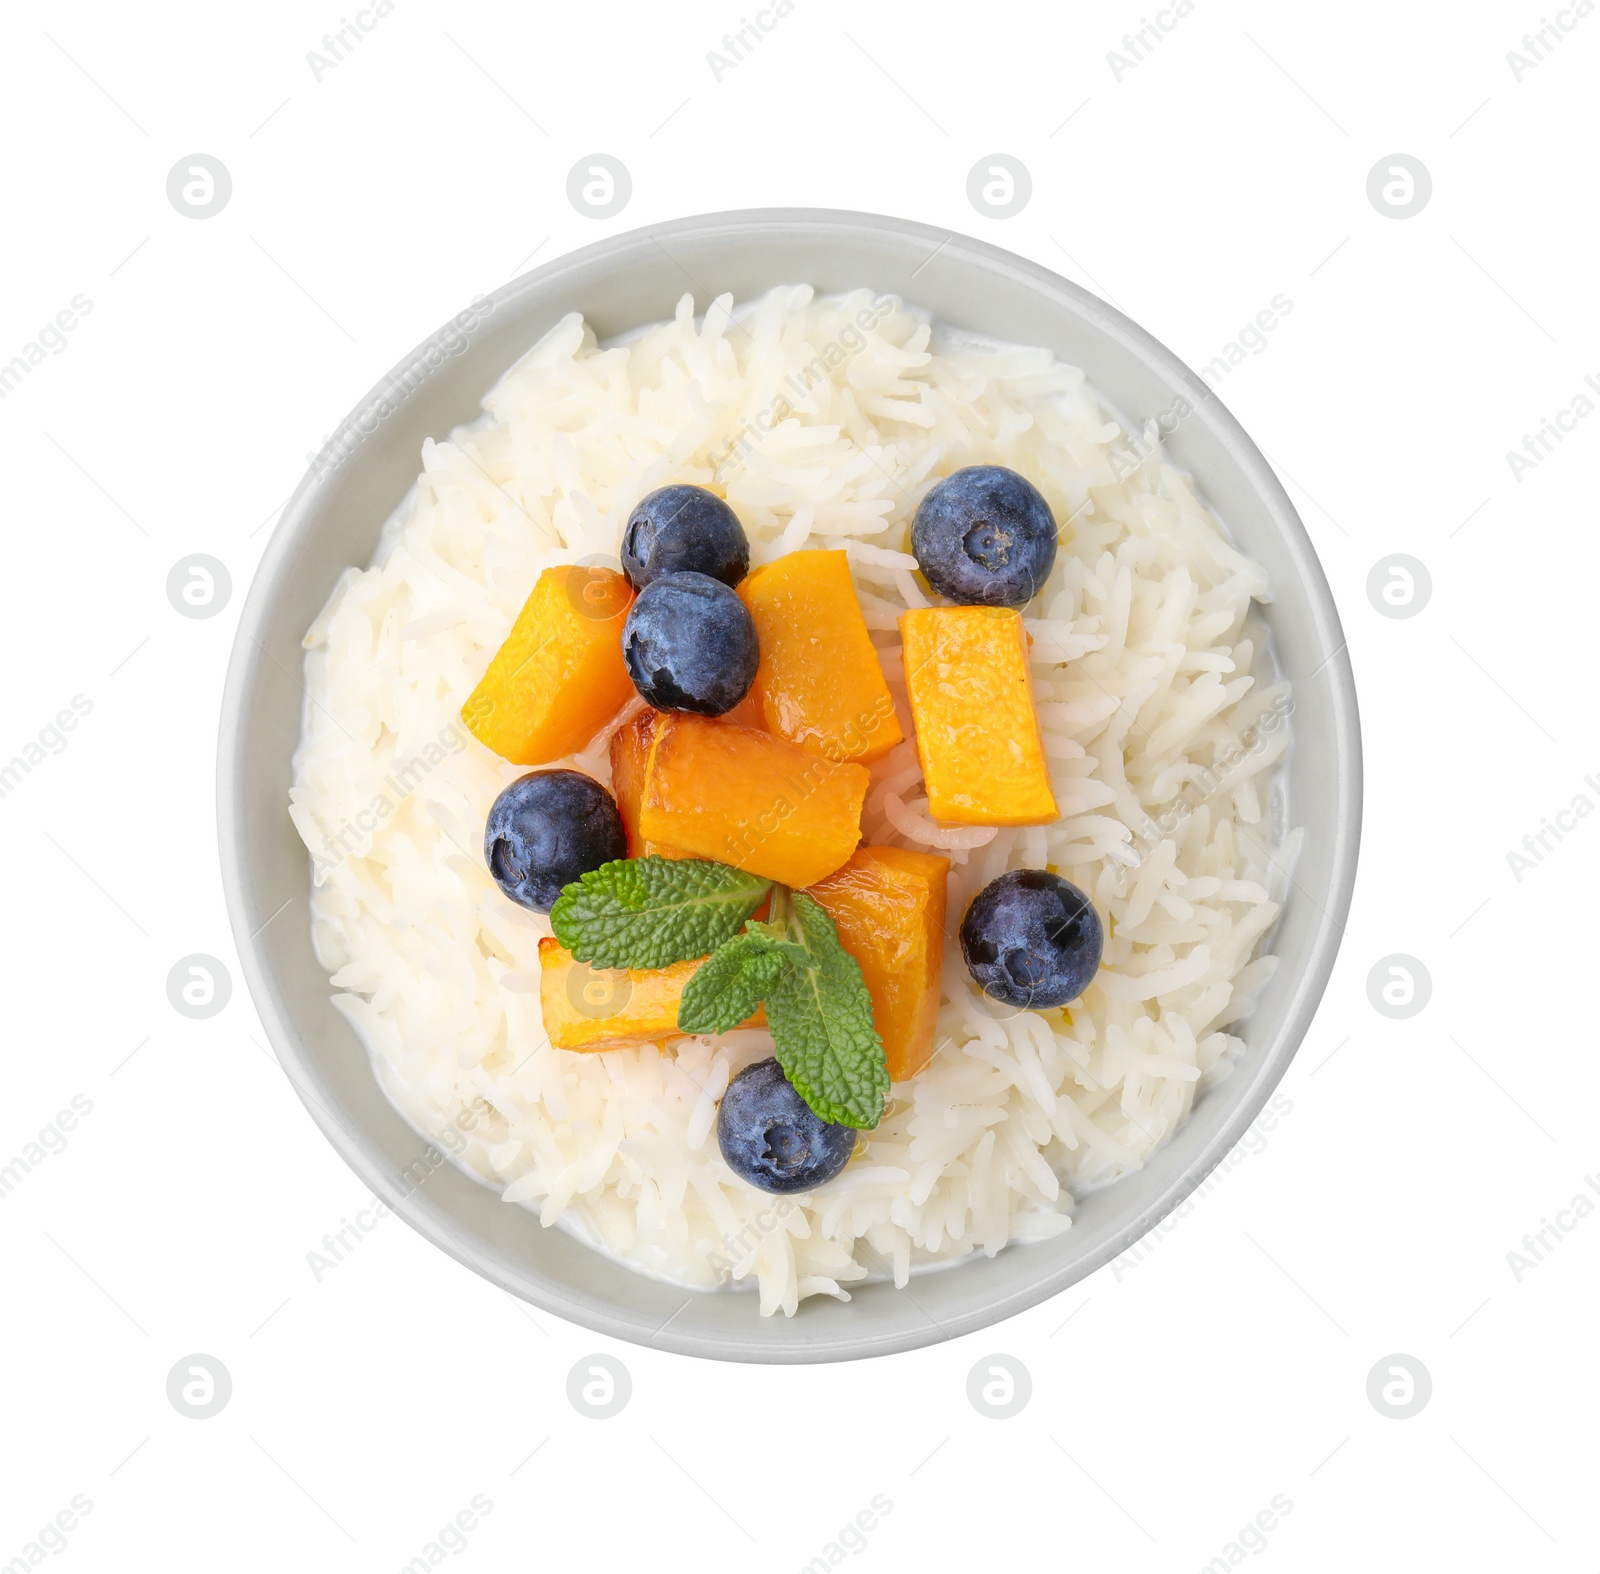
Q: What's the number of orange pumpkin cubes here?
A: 7